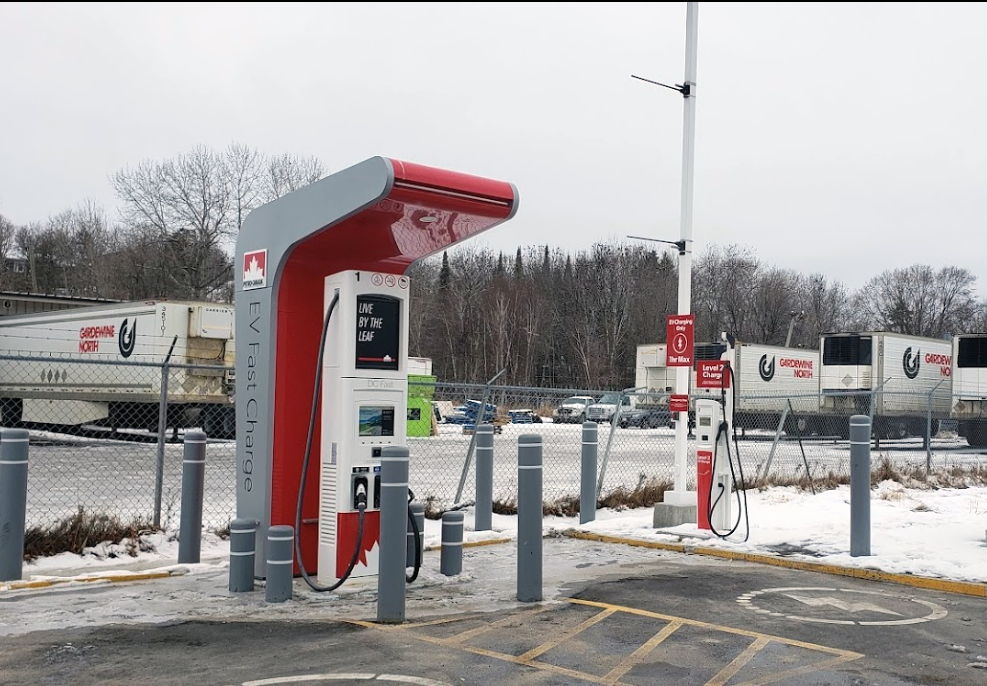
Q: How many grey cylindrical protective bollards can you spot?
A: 11